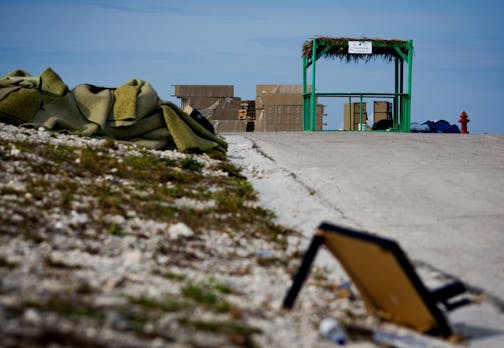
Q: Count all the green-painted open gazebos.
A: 1